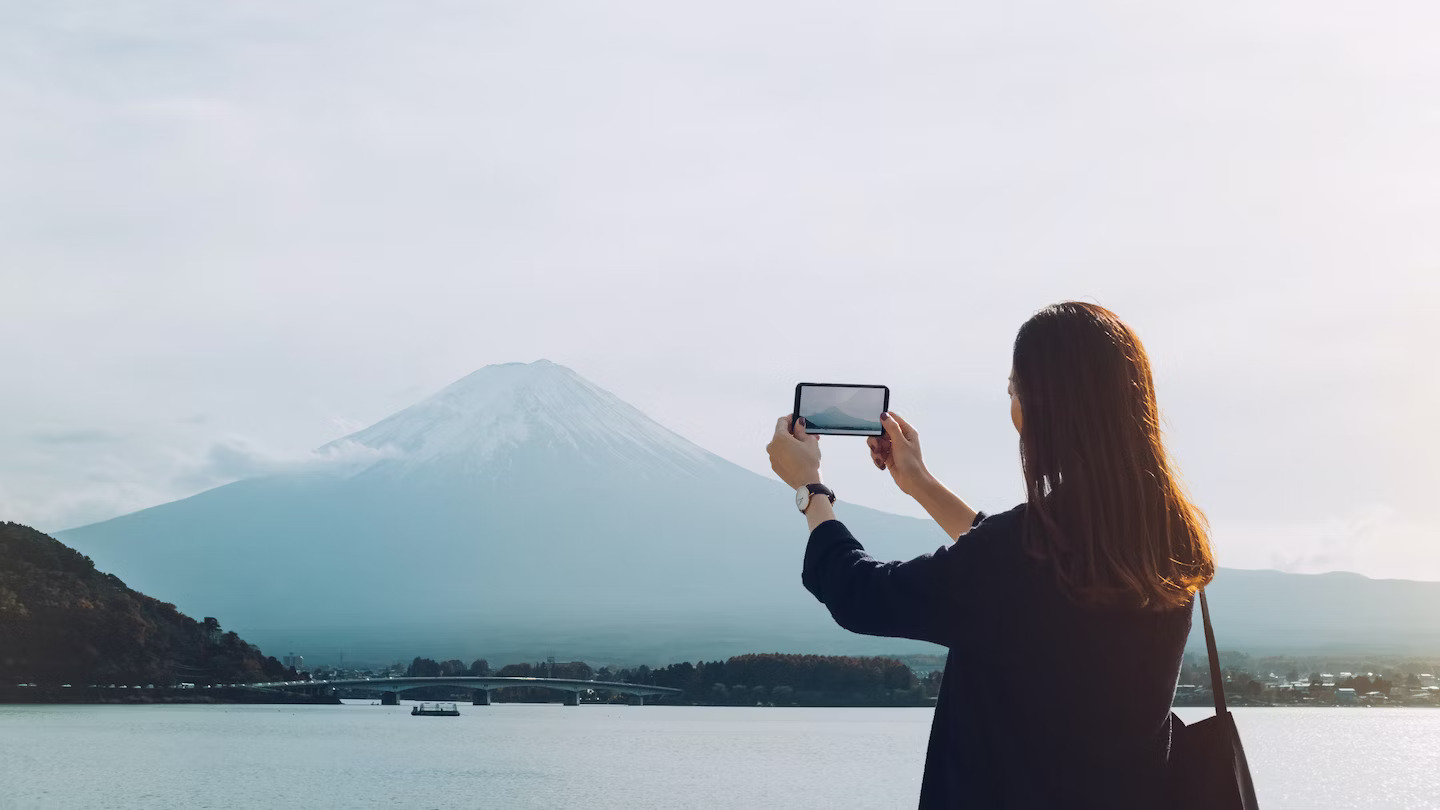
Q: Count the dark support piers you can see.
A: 4